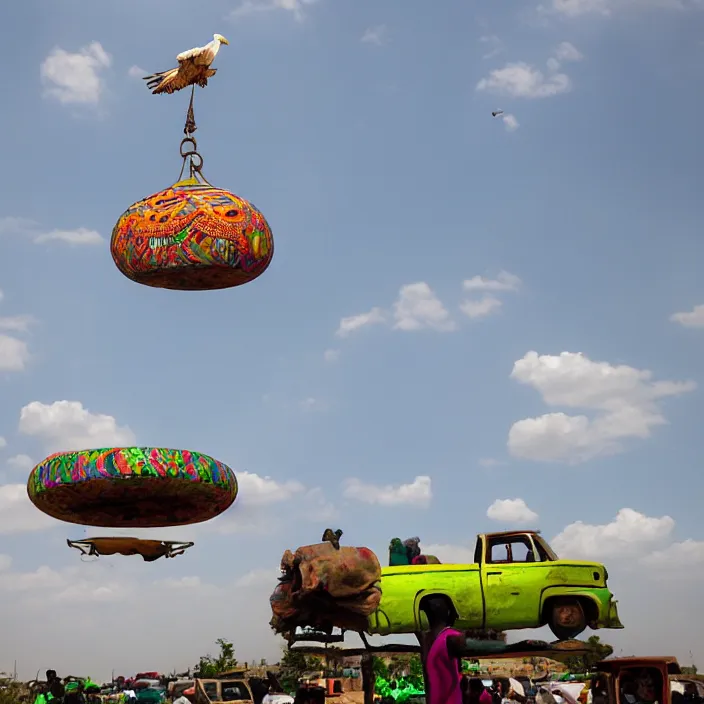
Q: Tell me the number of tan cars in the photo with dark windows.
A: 1